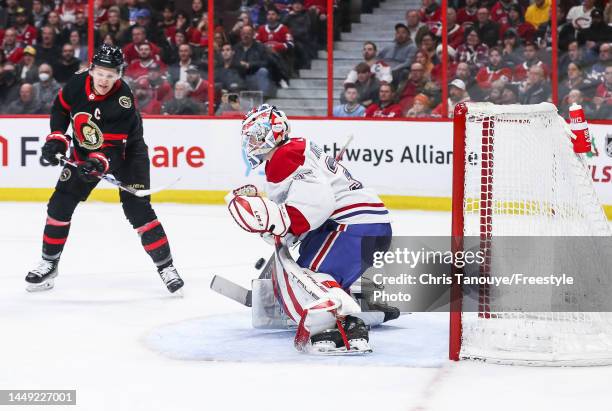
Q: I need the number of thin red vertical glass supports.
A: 5